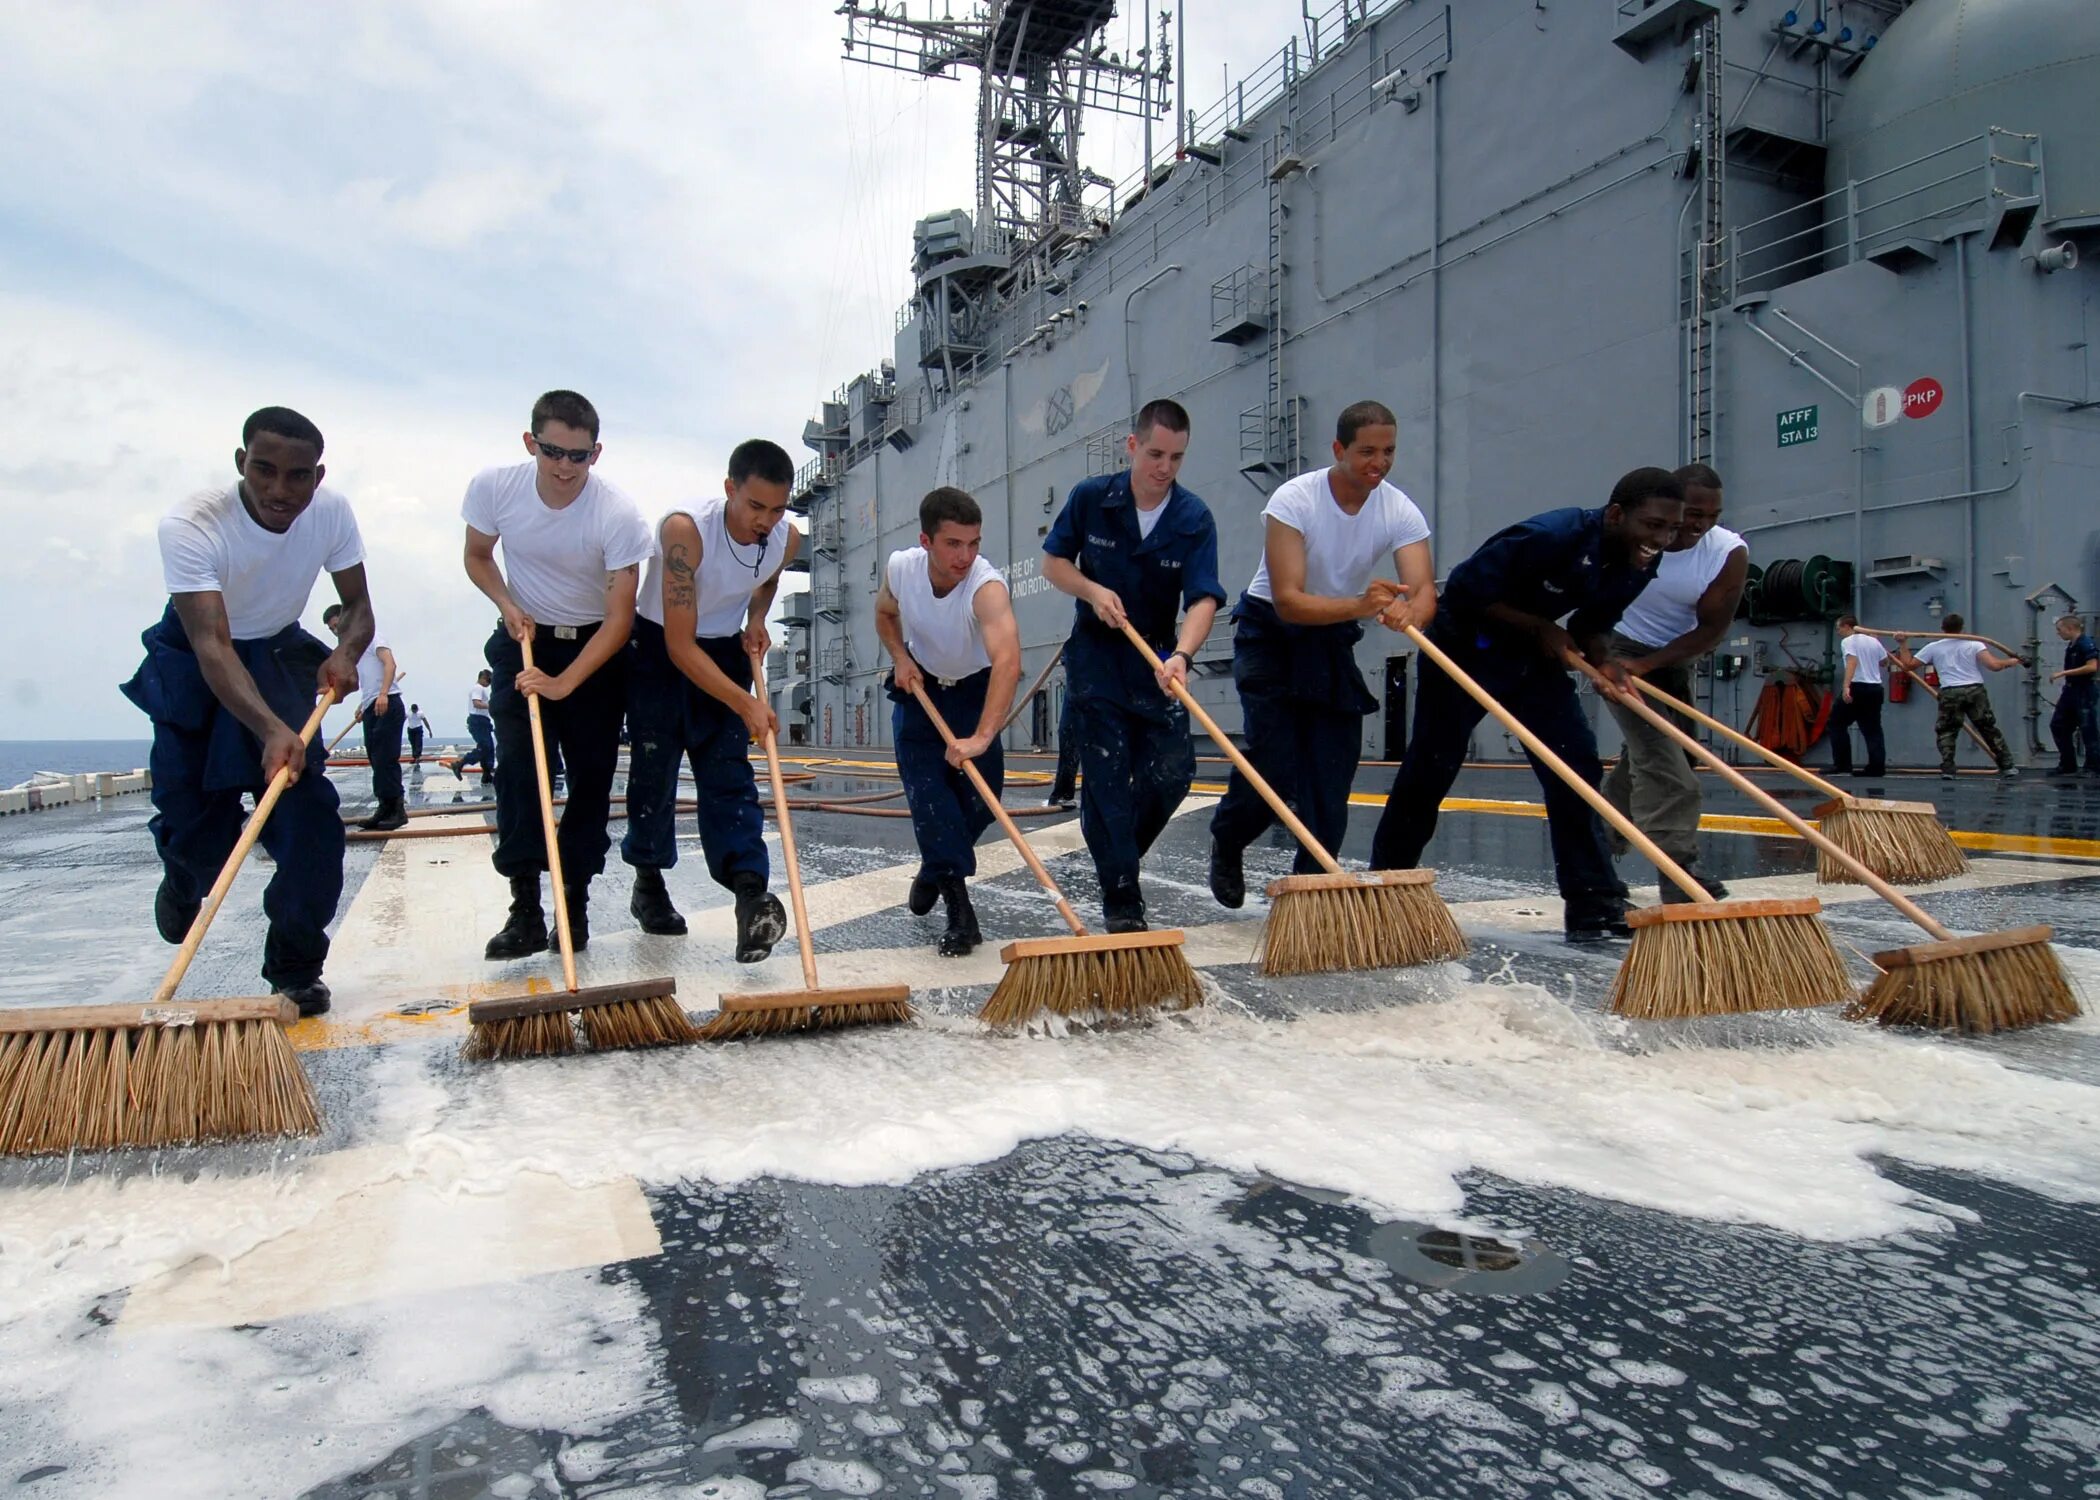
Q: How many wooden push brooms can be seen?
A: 8